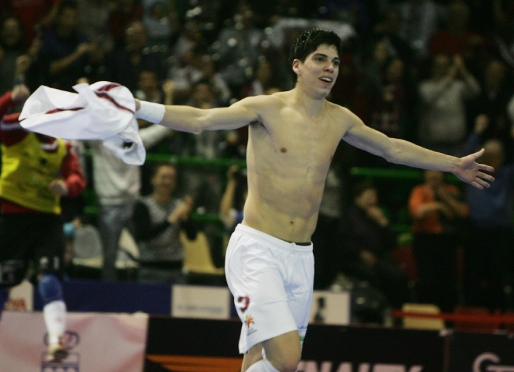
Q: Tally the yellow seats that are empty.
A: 2